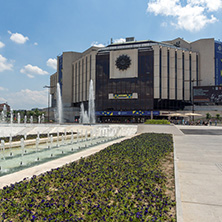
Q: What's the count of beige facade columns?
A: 12